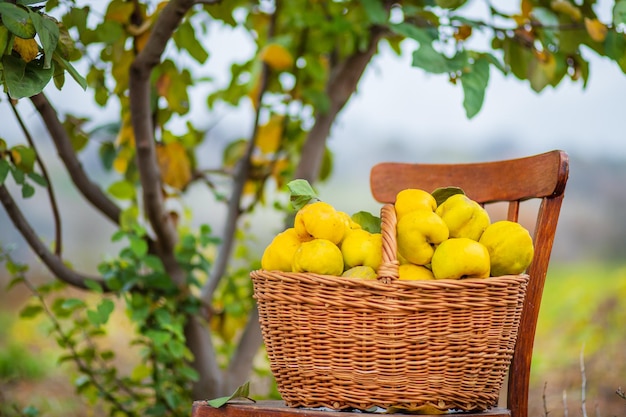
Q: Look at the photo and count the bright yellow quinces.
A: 12